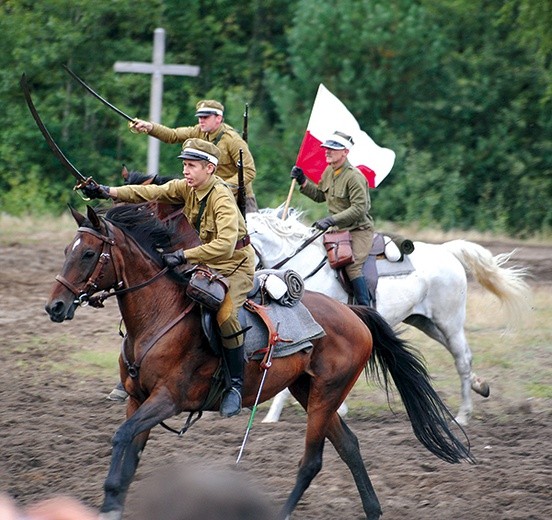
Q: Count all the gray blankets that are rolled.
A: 1